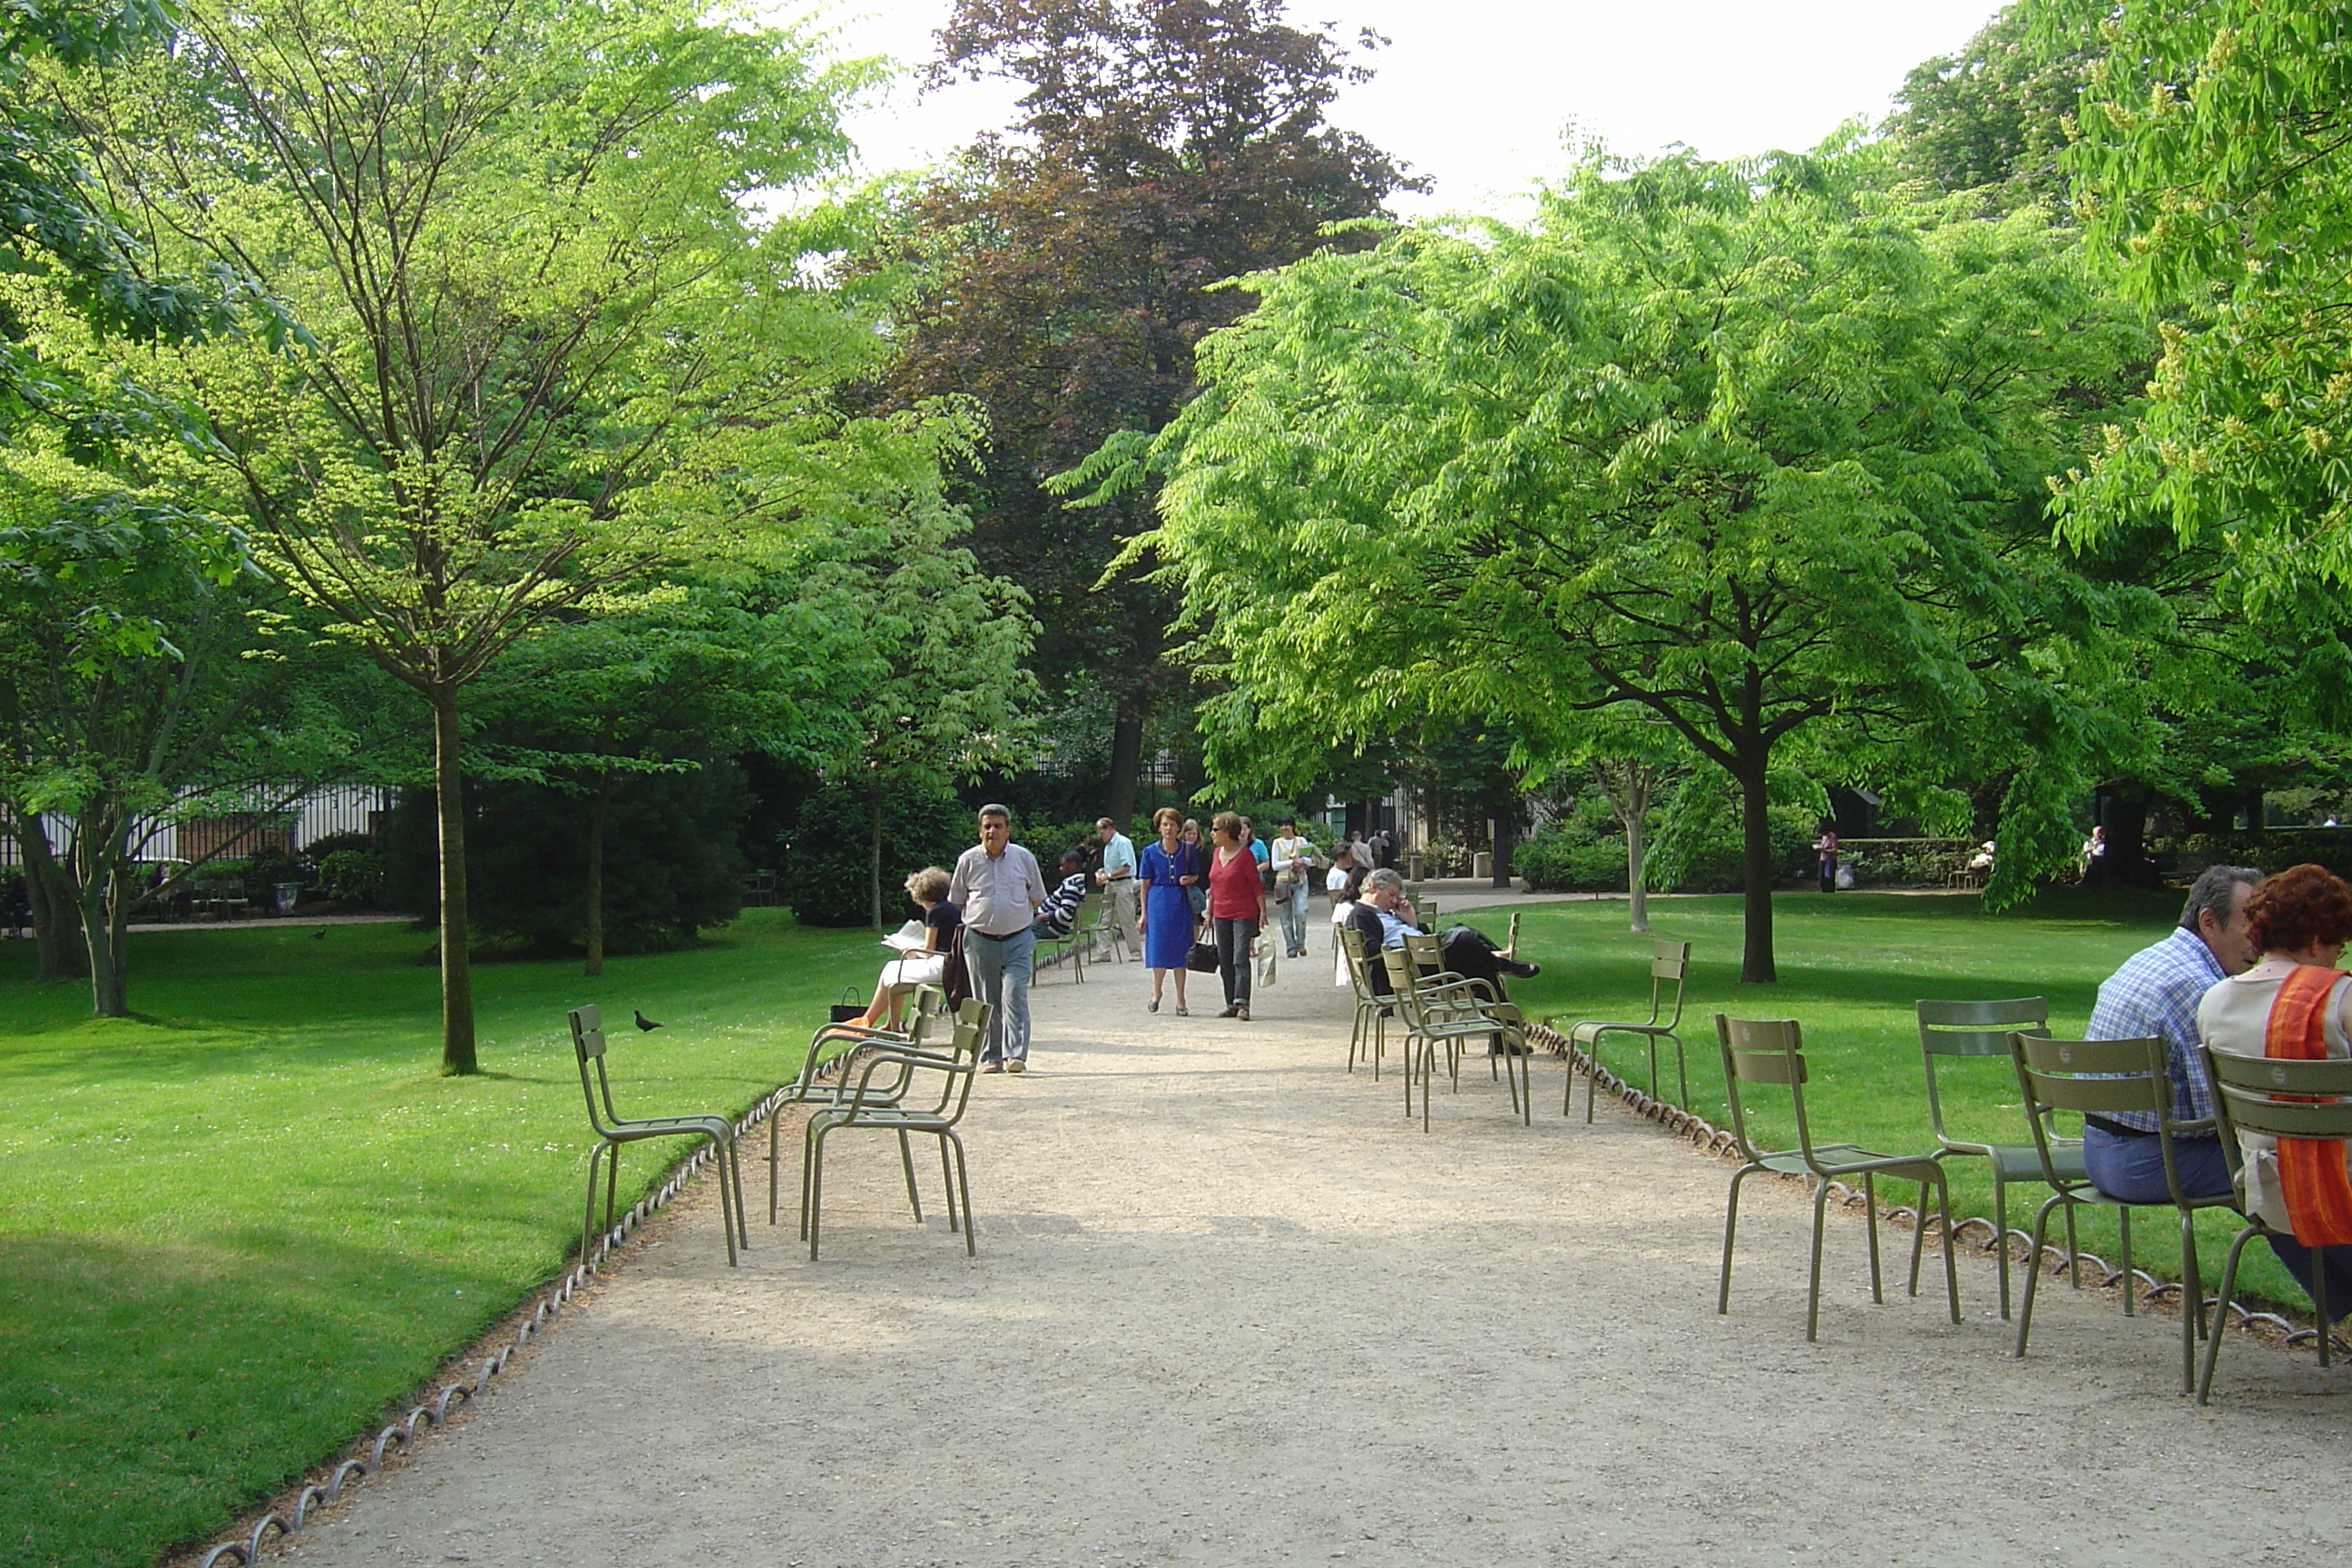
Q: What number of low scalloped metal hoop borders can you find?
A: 2